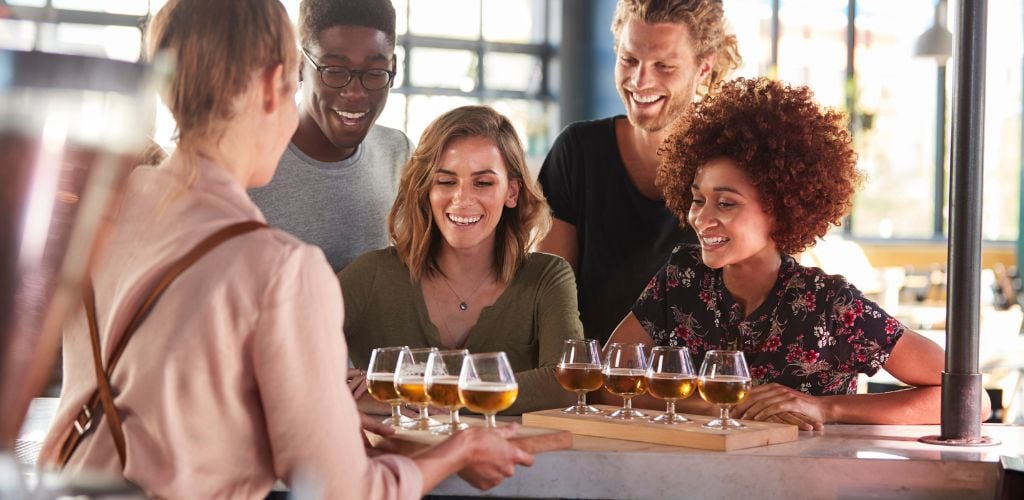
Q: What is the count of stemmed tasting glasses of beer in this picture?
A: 8